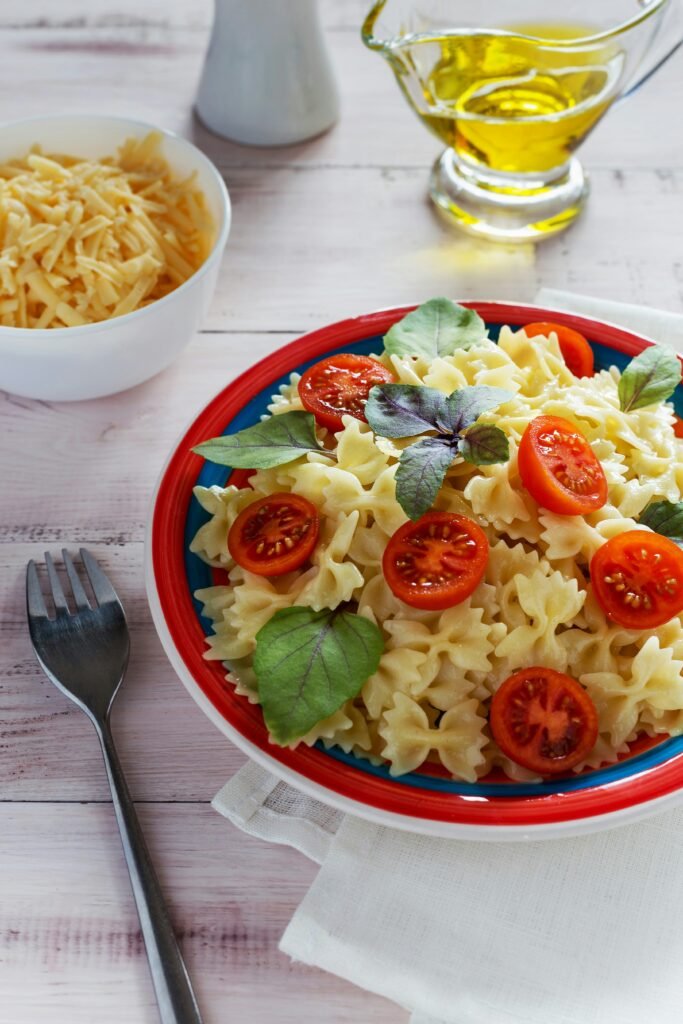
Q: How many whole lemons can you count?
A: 0